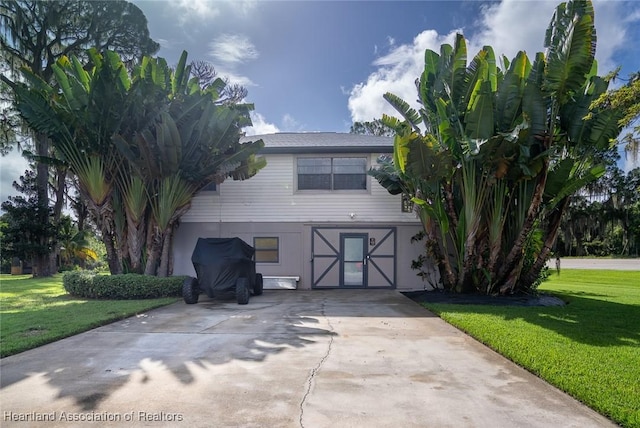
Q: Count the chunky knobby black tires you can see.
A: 3